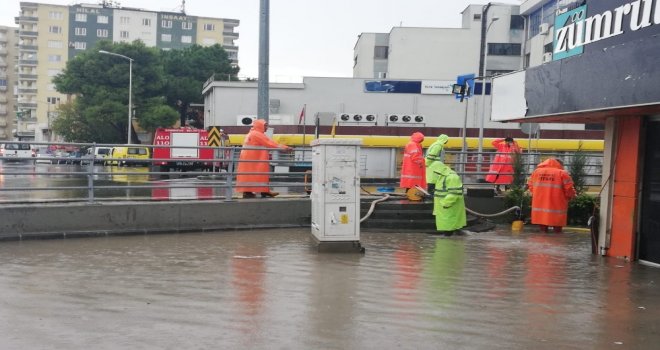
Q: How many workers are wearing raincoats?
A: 6